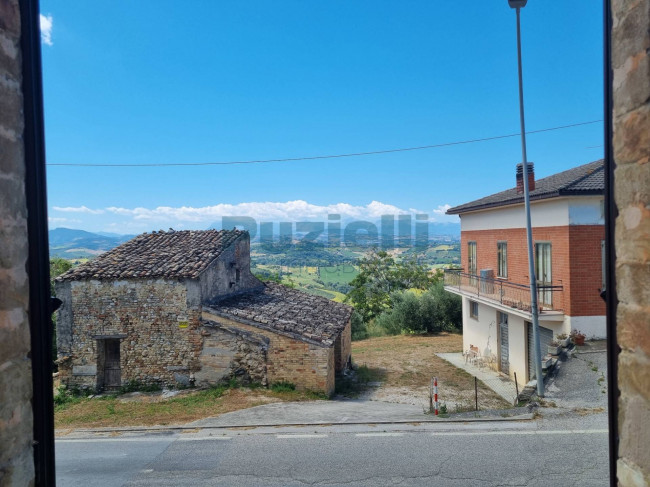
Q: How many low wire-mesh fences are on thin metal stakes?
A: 1